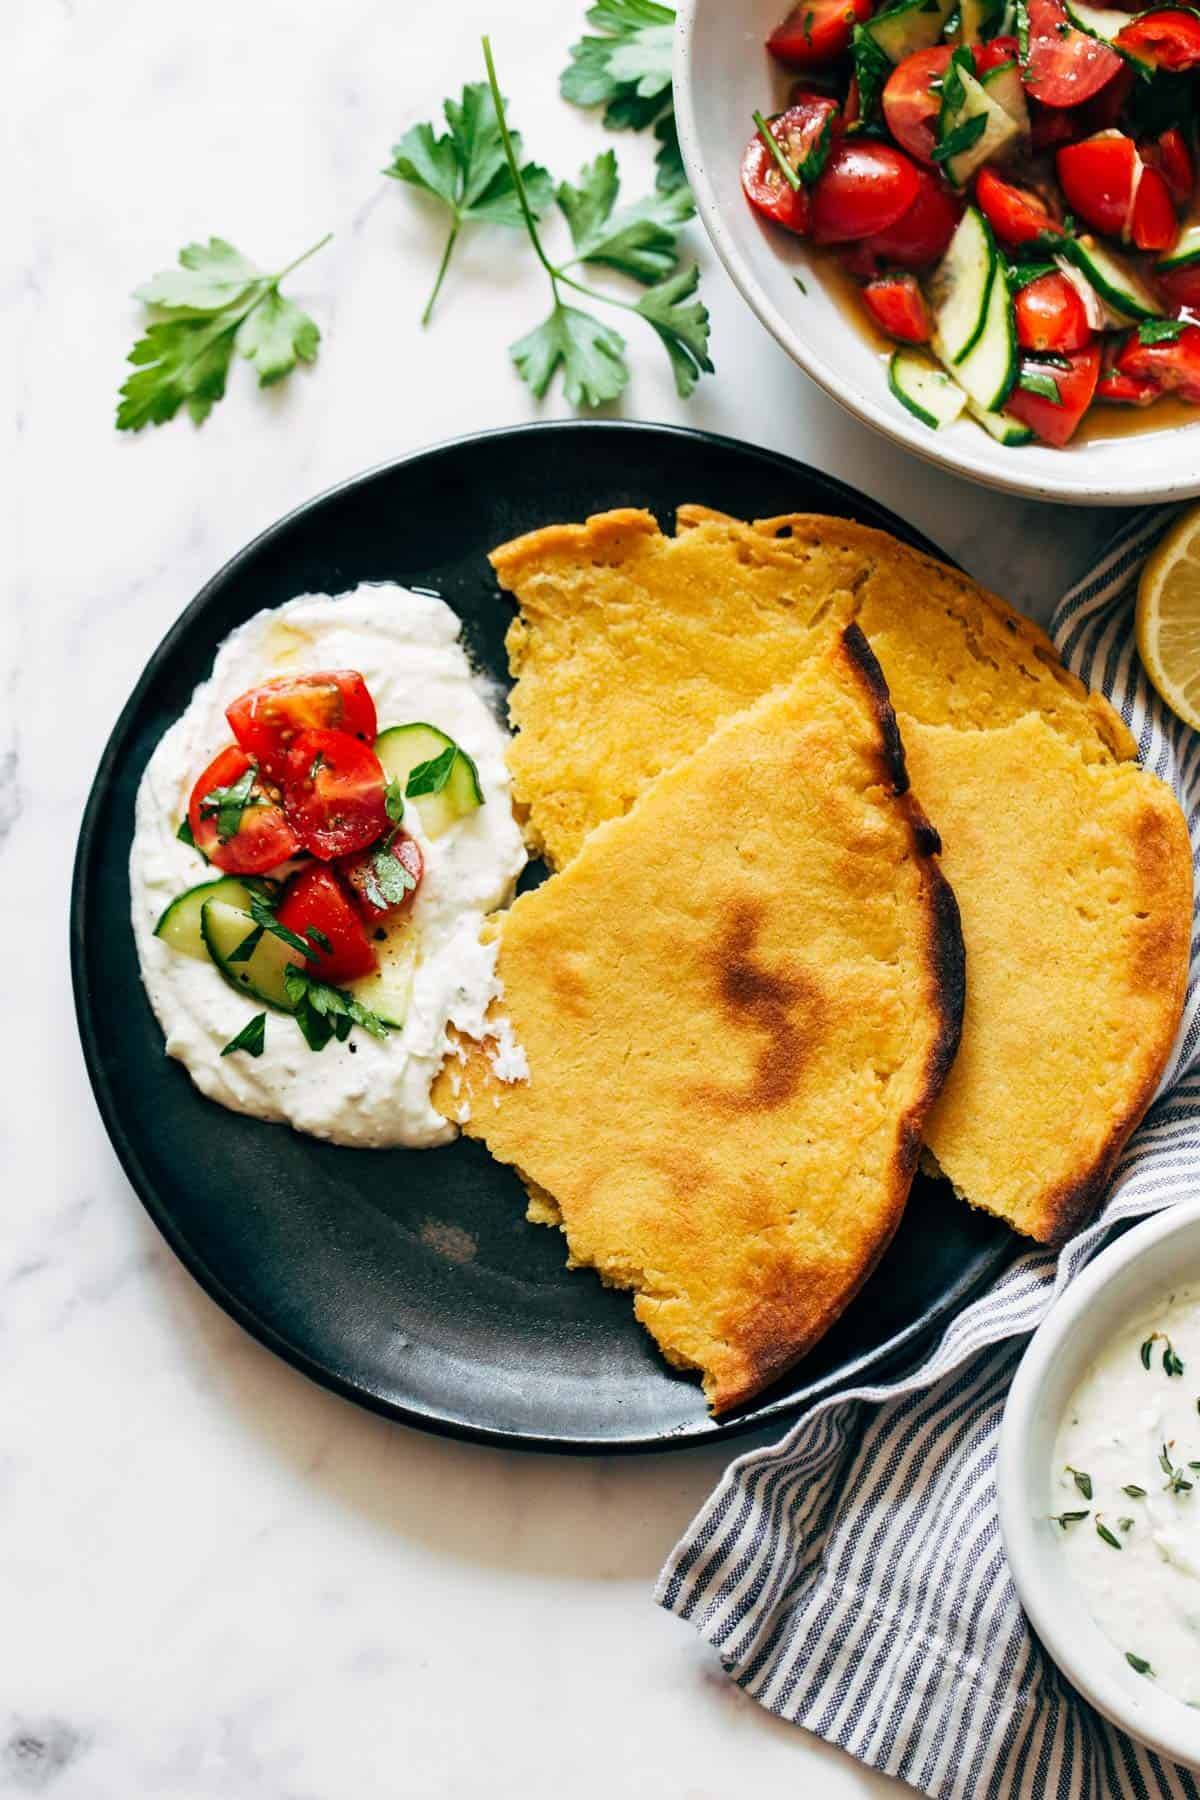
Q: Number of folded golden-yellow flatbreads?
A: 3